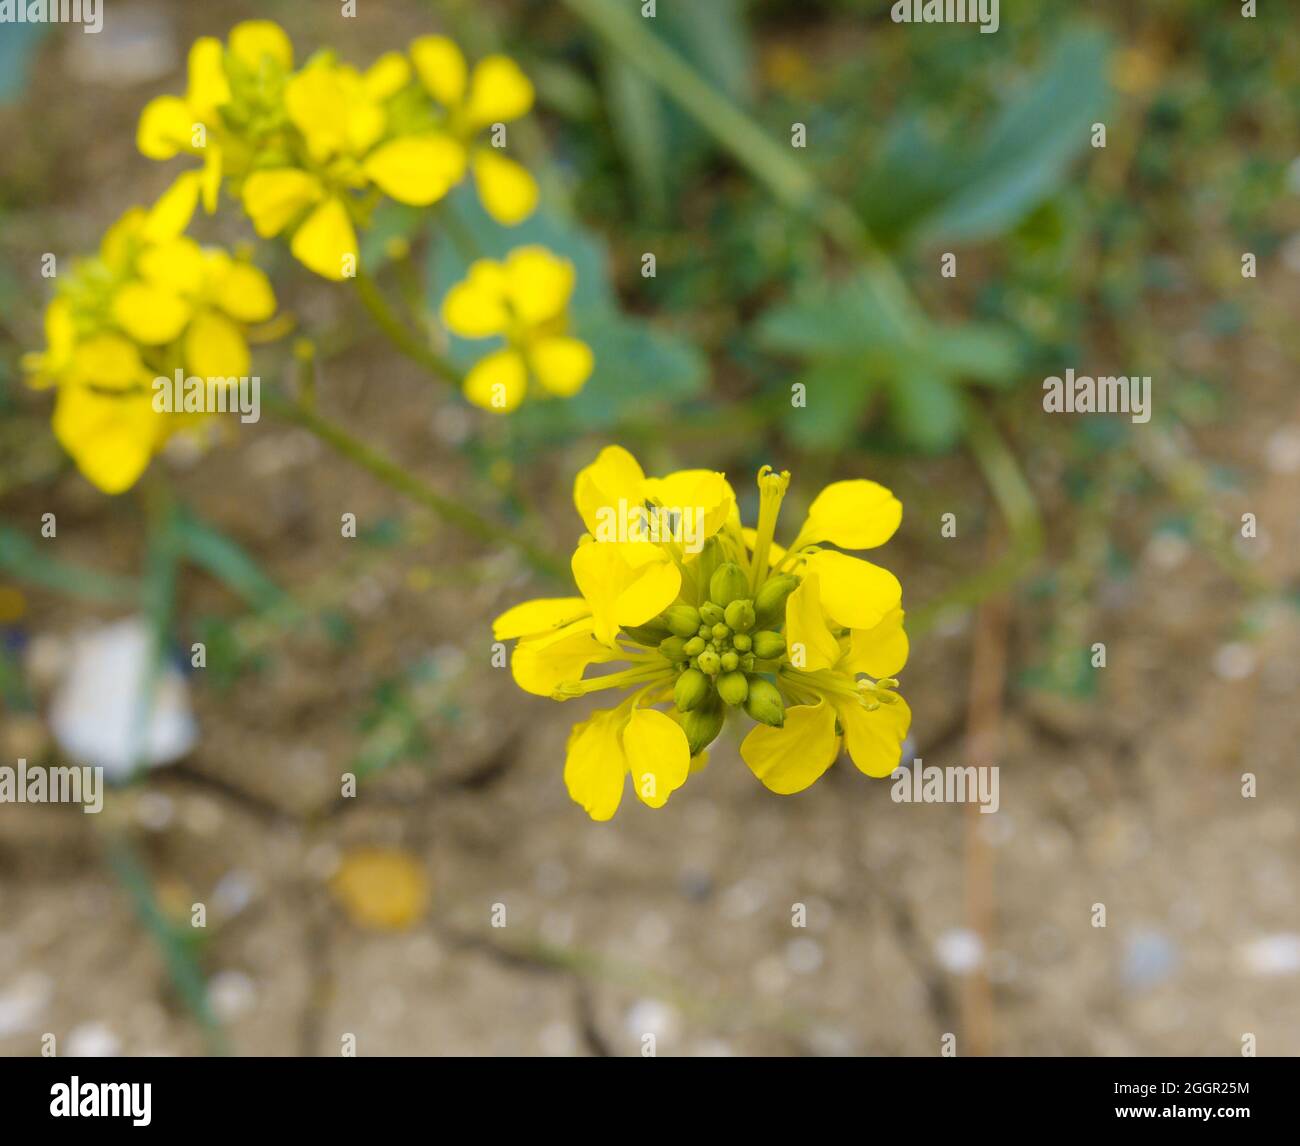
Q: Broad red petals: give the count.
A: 0